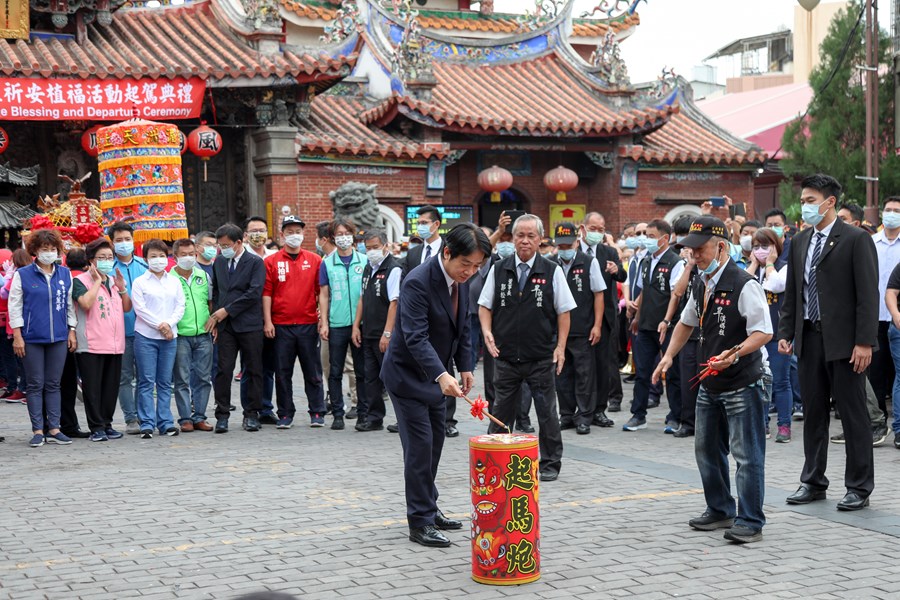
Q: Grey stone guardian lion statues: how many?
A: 1